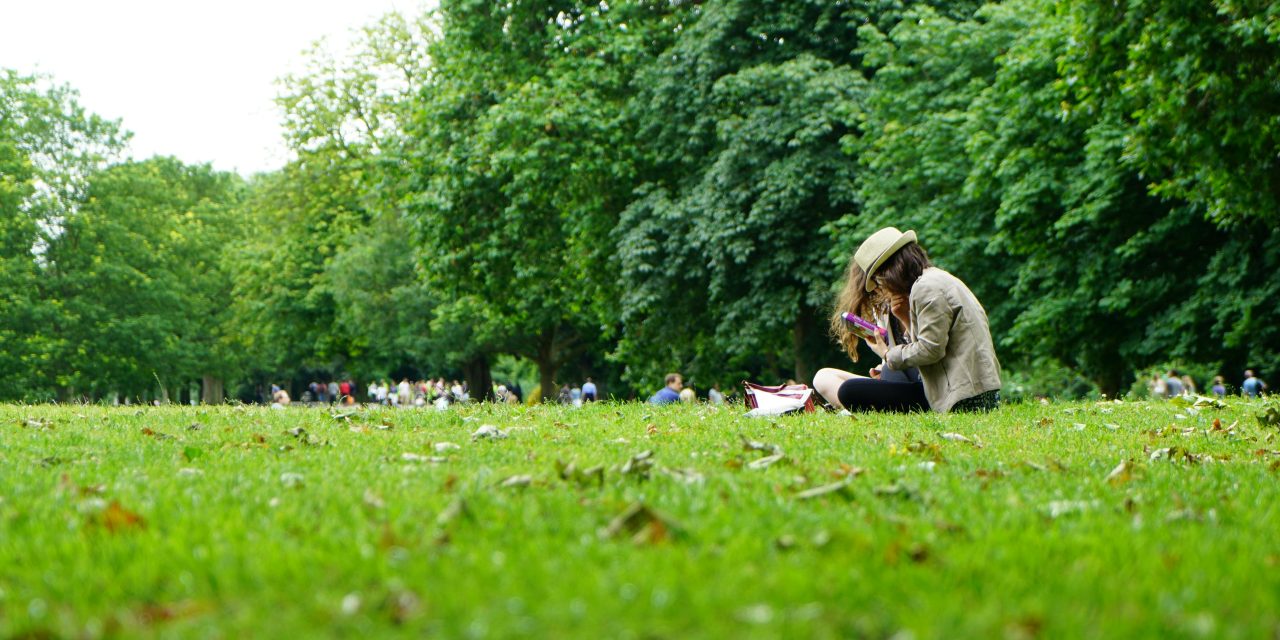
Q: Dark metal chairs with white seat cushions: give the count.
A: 0